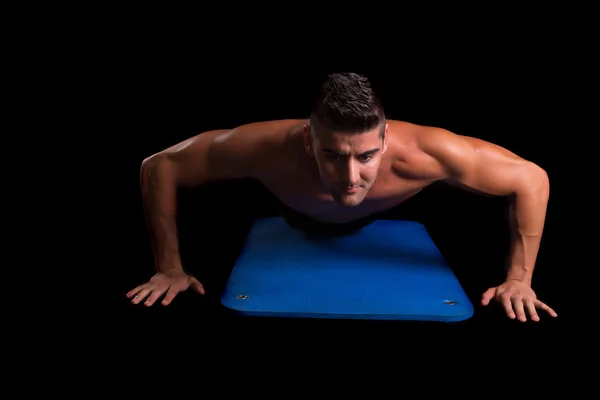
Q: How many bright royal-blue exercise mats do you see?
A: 1